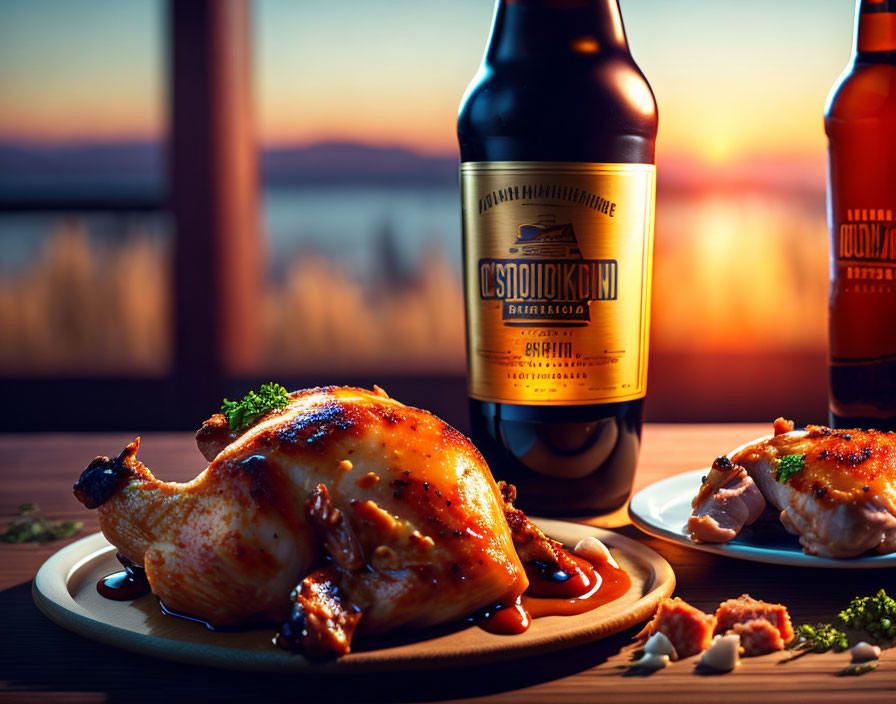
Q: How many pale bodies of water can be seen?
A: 1